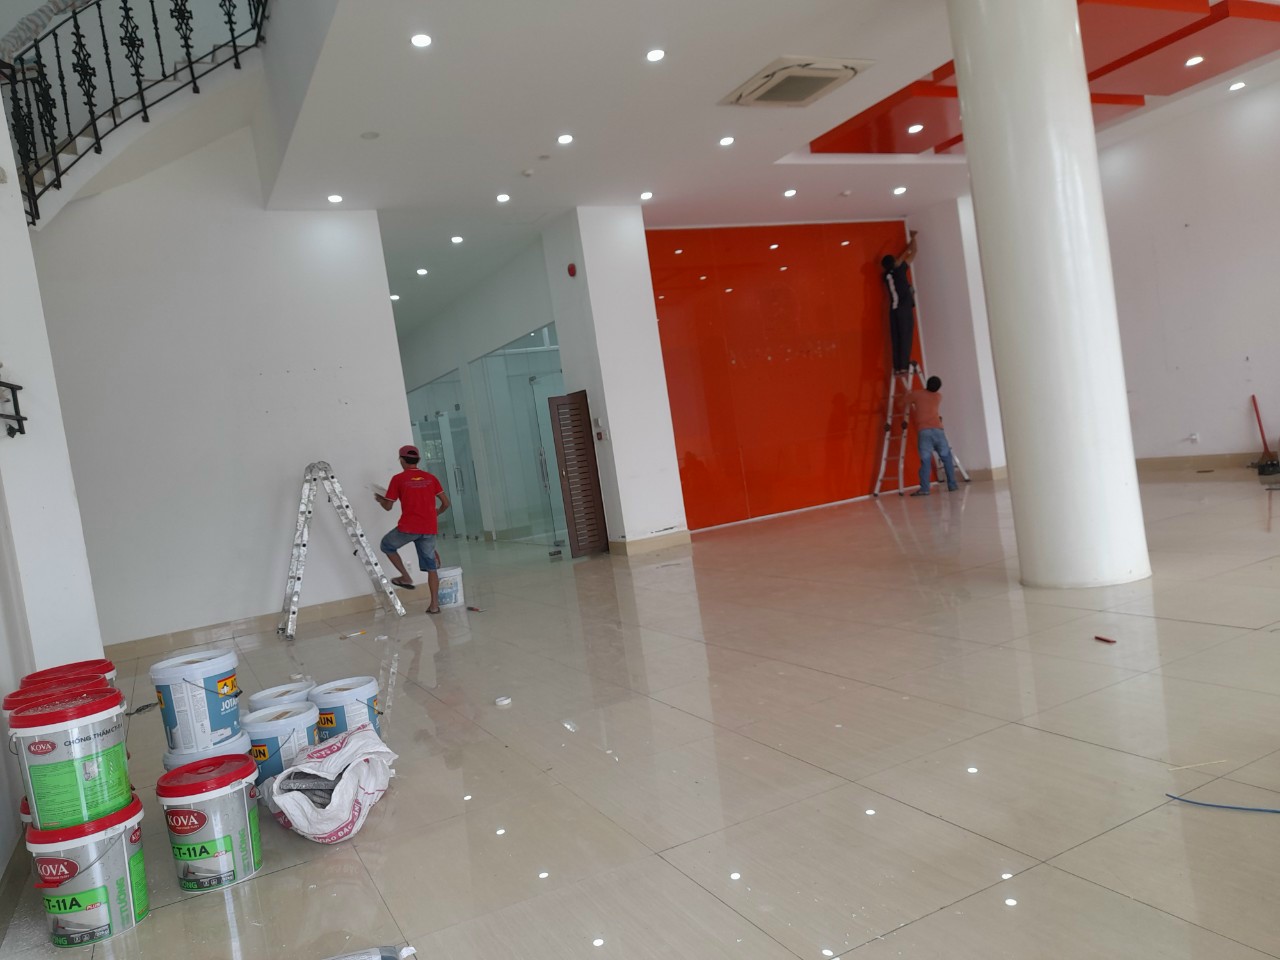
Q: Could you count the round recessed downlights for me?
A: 15